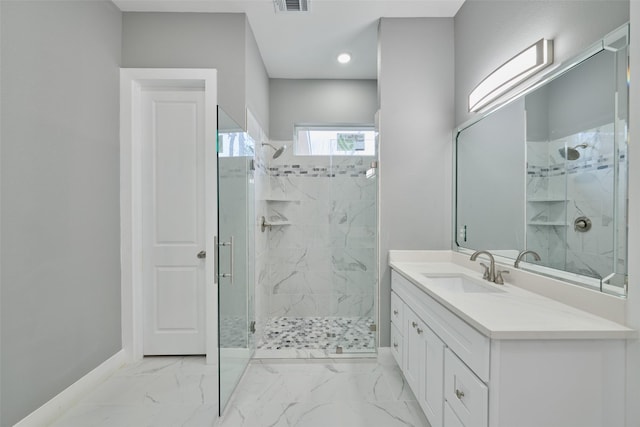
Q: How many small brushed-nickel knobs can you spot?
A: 5